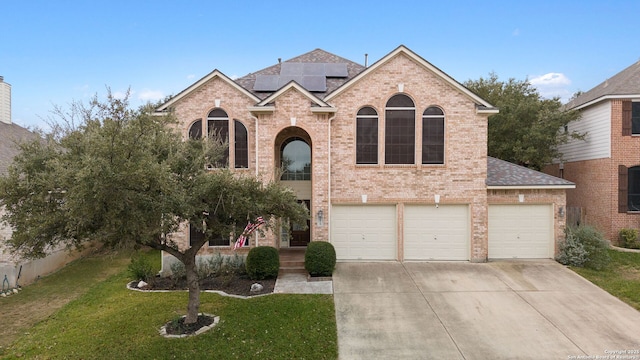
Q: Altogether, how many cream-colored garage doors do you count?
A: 3